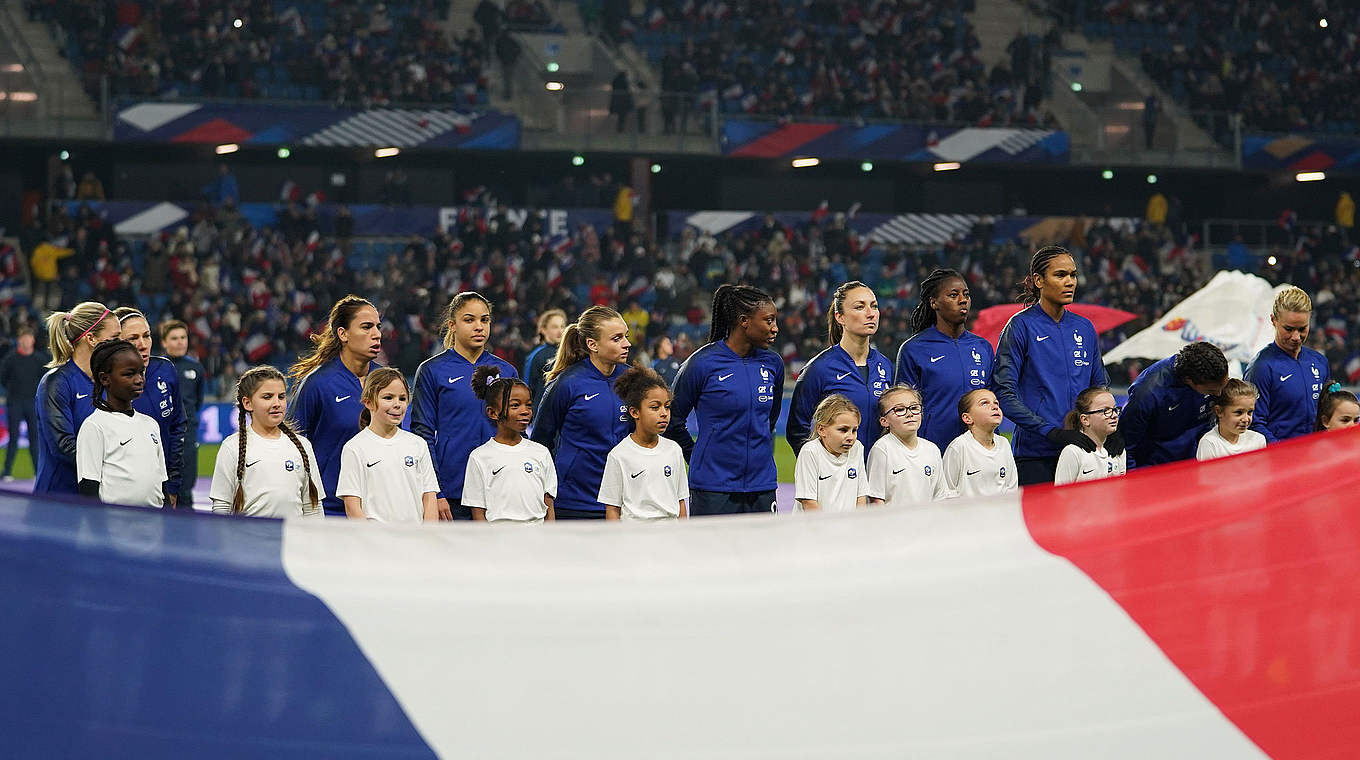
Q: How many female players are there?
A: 11